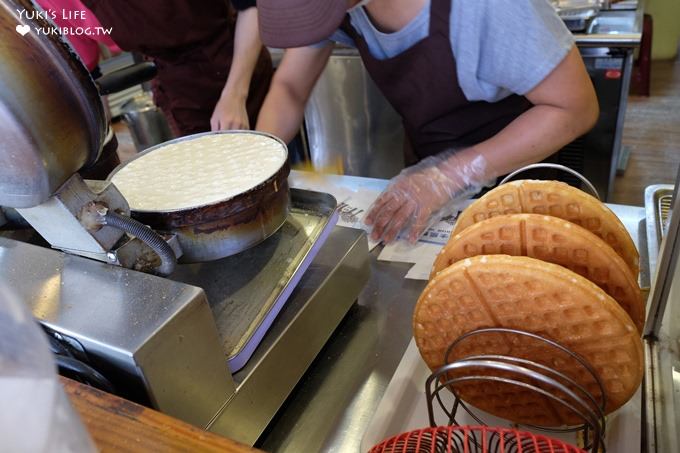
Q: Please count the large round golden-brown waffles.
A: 3